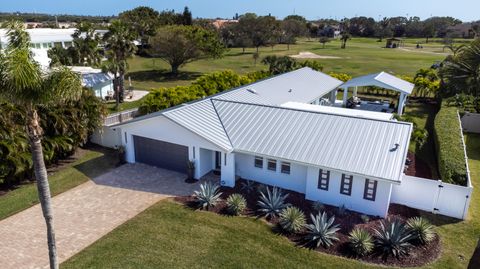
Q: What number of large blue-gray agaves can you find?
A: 4